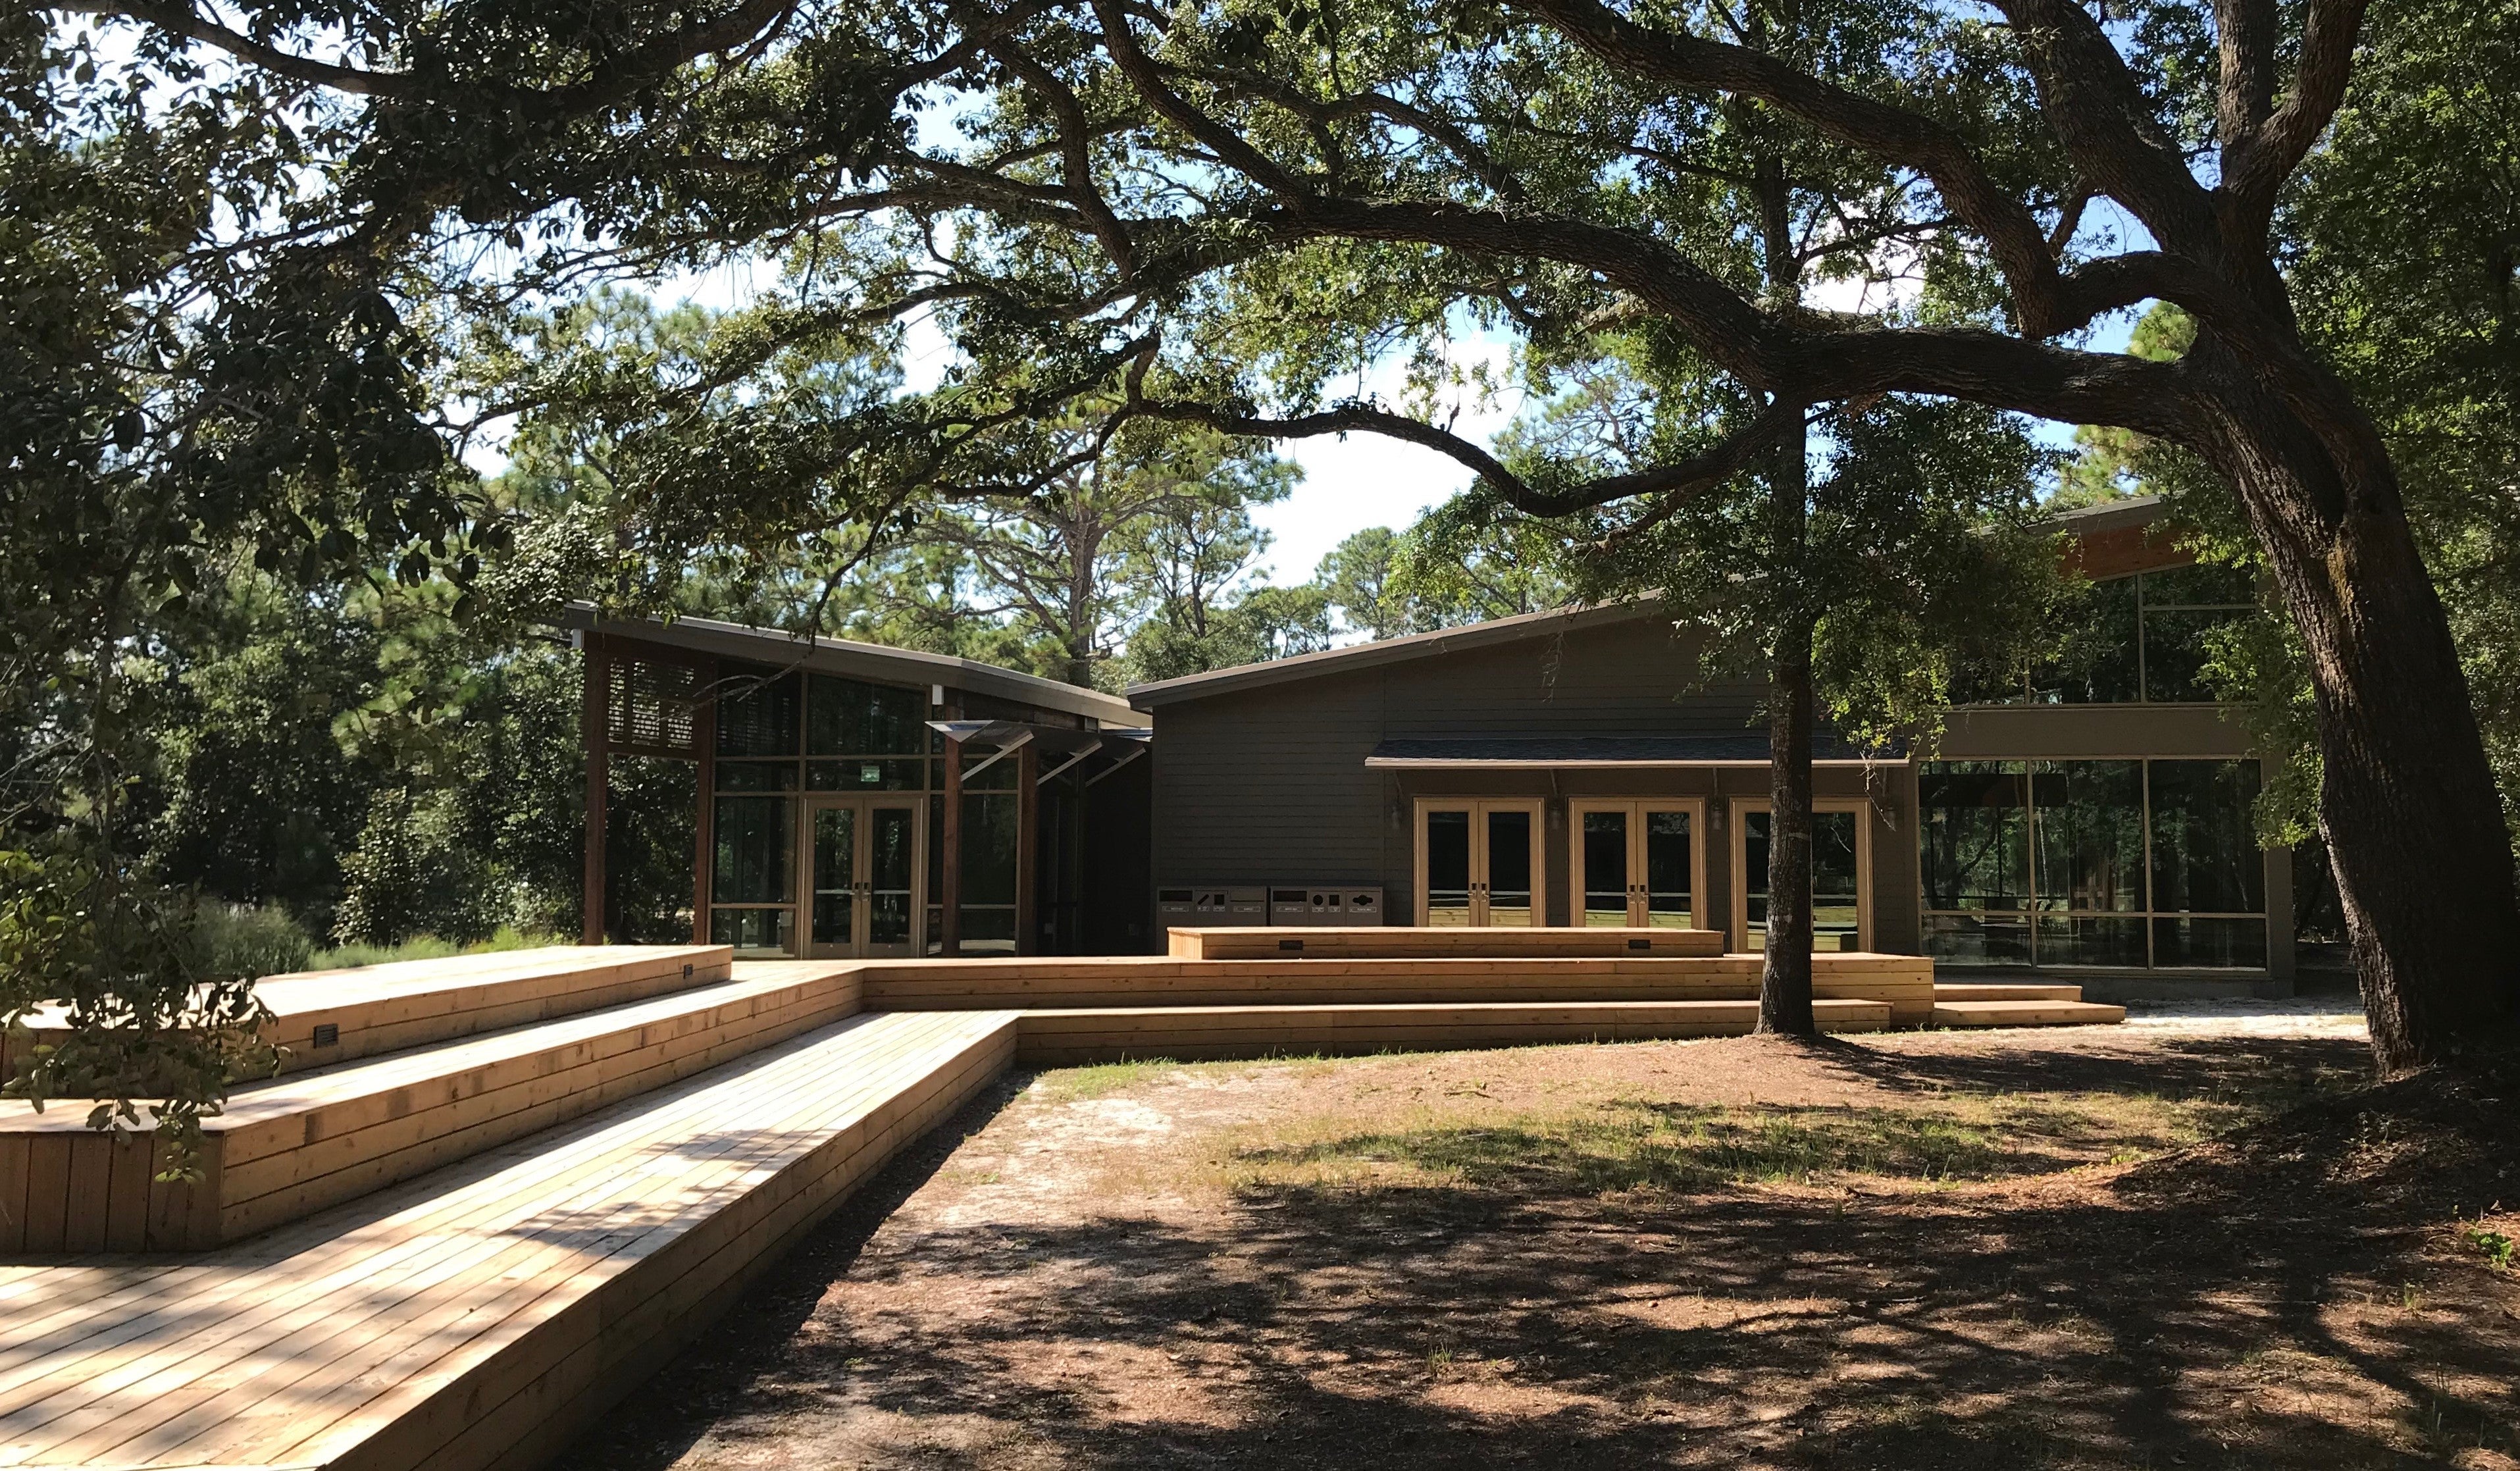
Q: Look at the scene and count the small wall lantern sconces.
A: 4